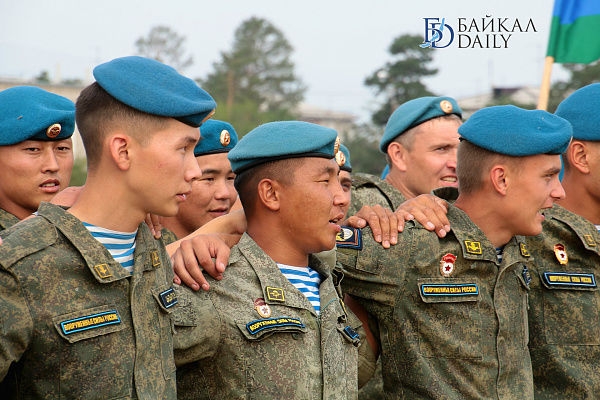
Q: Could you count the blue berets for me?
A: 8